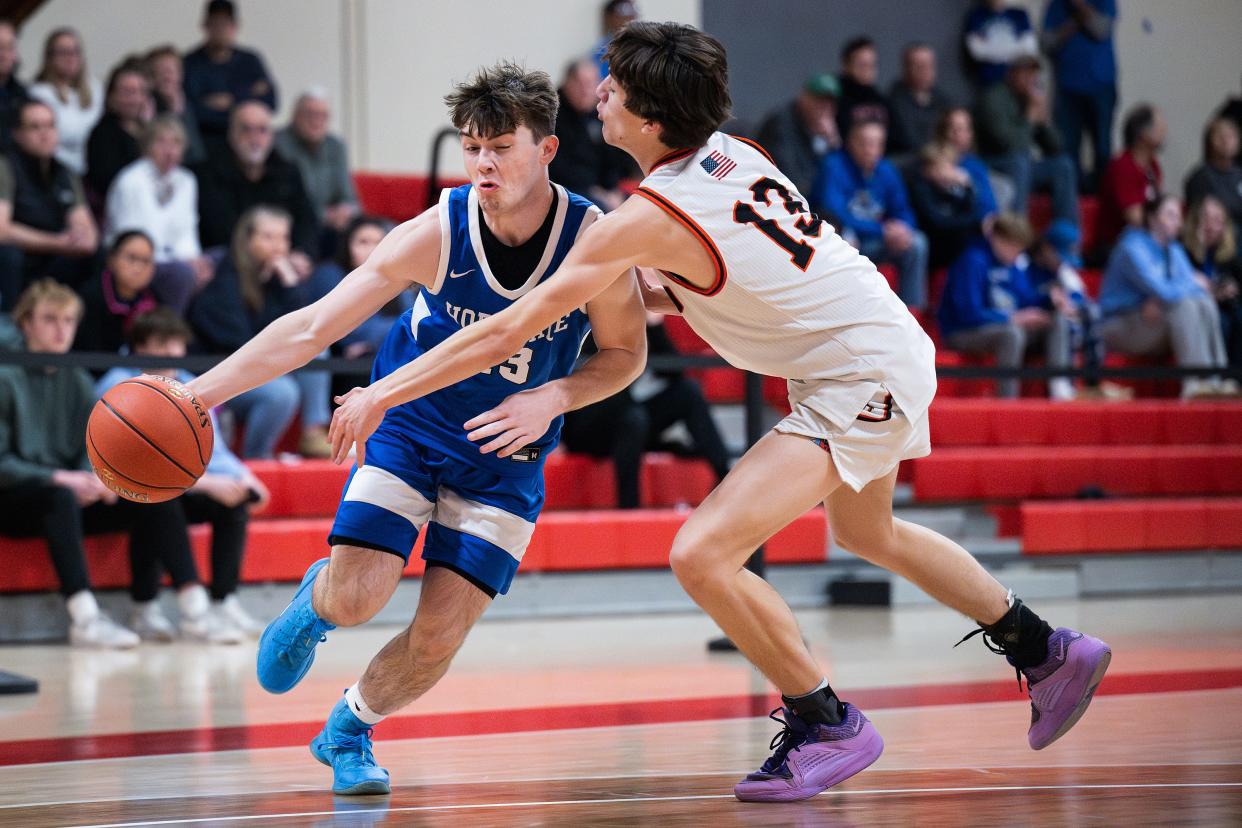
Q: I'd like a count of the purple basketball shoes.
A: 2